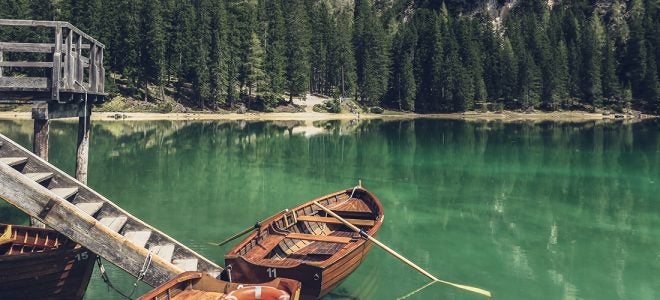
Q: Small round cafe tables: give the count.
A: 0